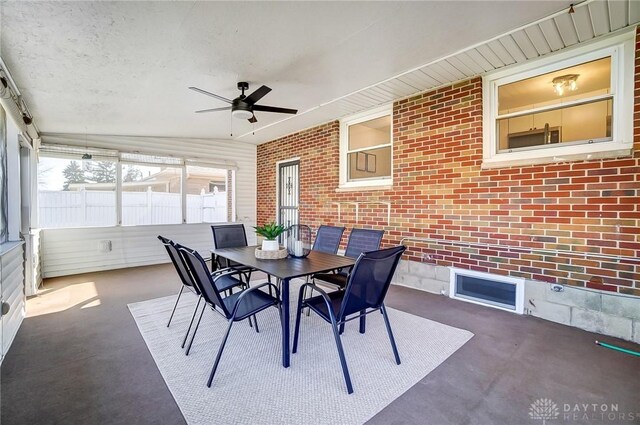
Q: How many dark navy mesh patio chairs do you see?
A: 6